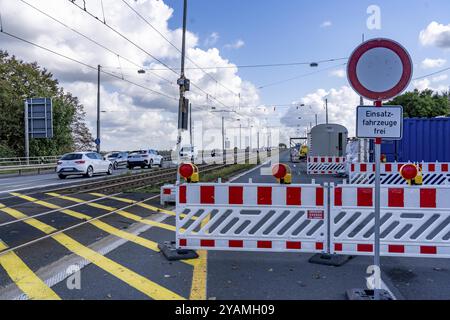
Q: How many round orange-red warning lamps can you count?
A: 3